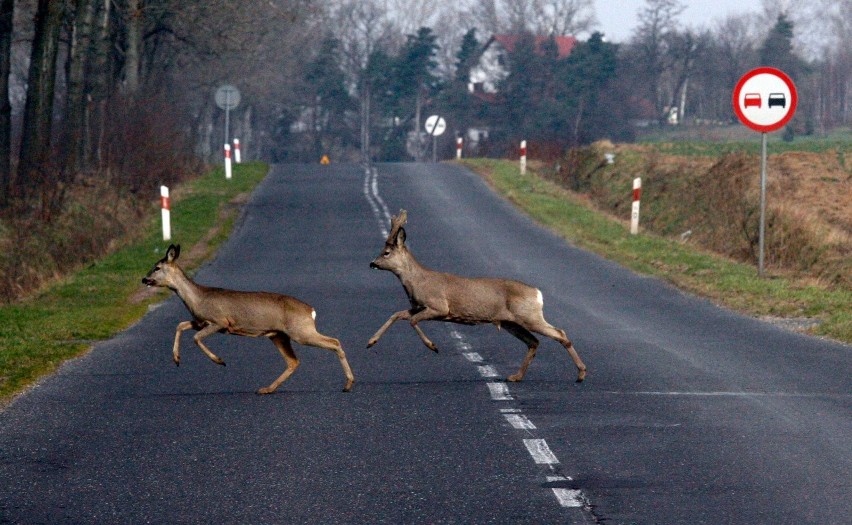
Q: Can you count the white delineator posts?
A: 6